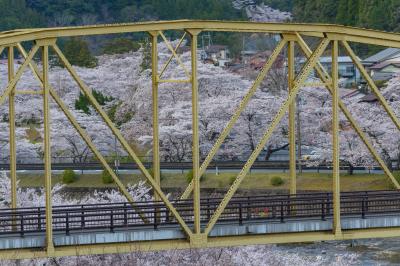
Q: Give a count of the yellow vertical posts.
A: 6